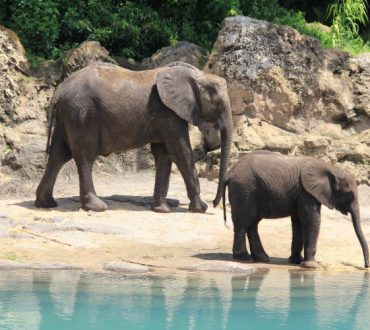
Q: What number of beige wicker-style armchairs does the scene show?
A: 0